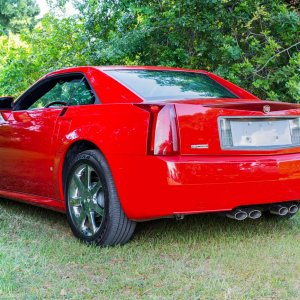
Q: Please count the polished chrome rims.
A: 1